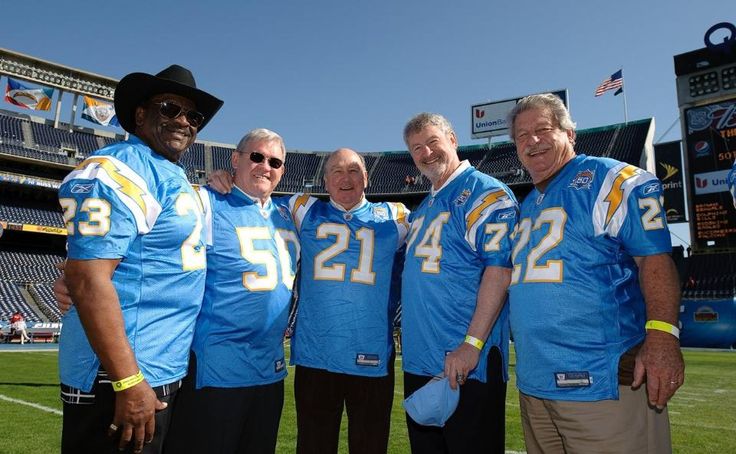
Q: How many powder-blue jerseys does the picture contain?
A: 5